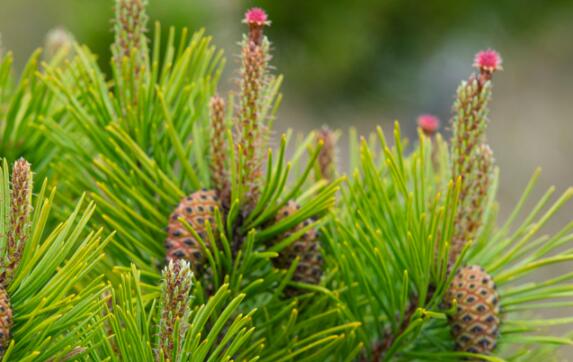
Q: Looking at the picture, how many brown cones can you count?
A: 4